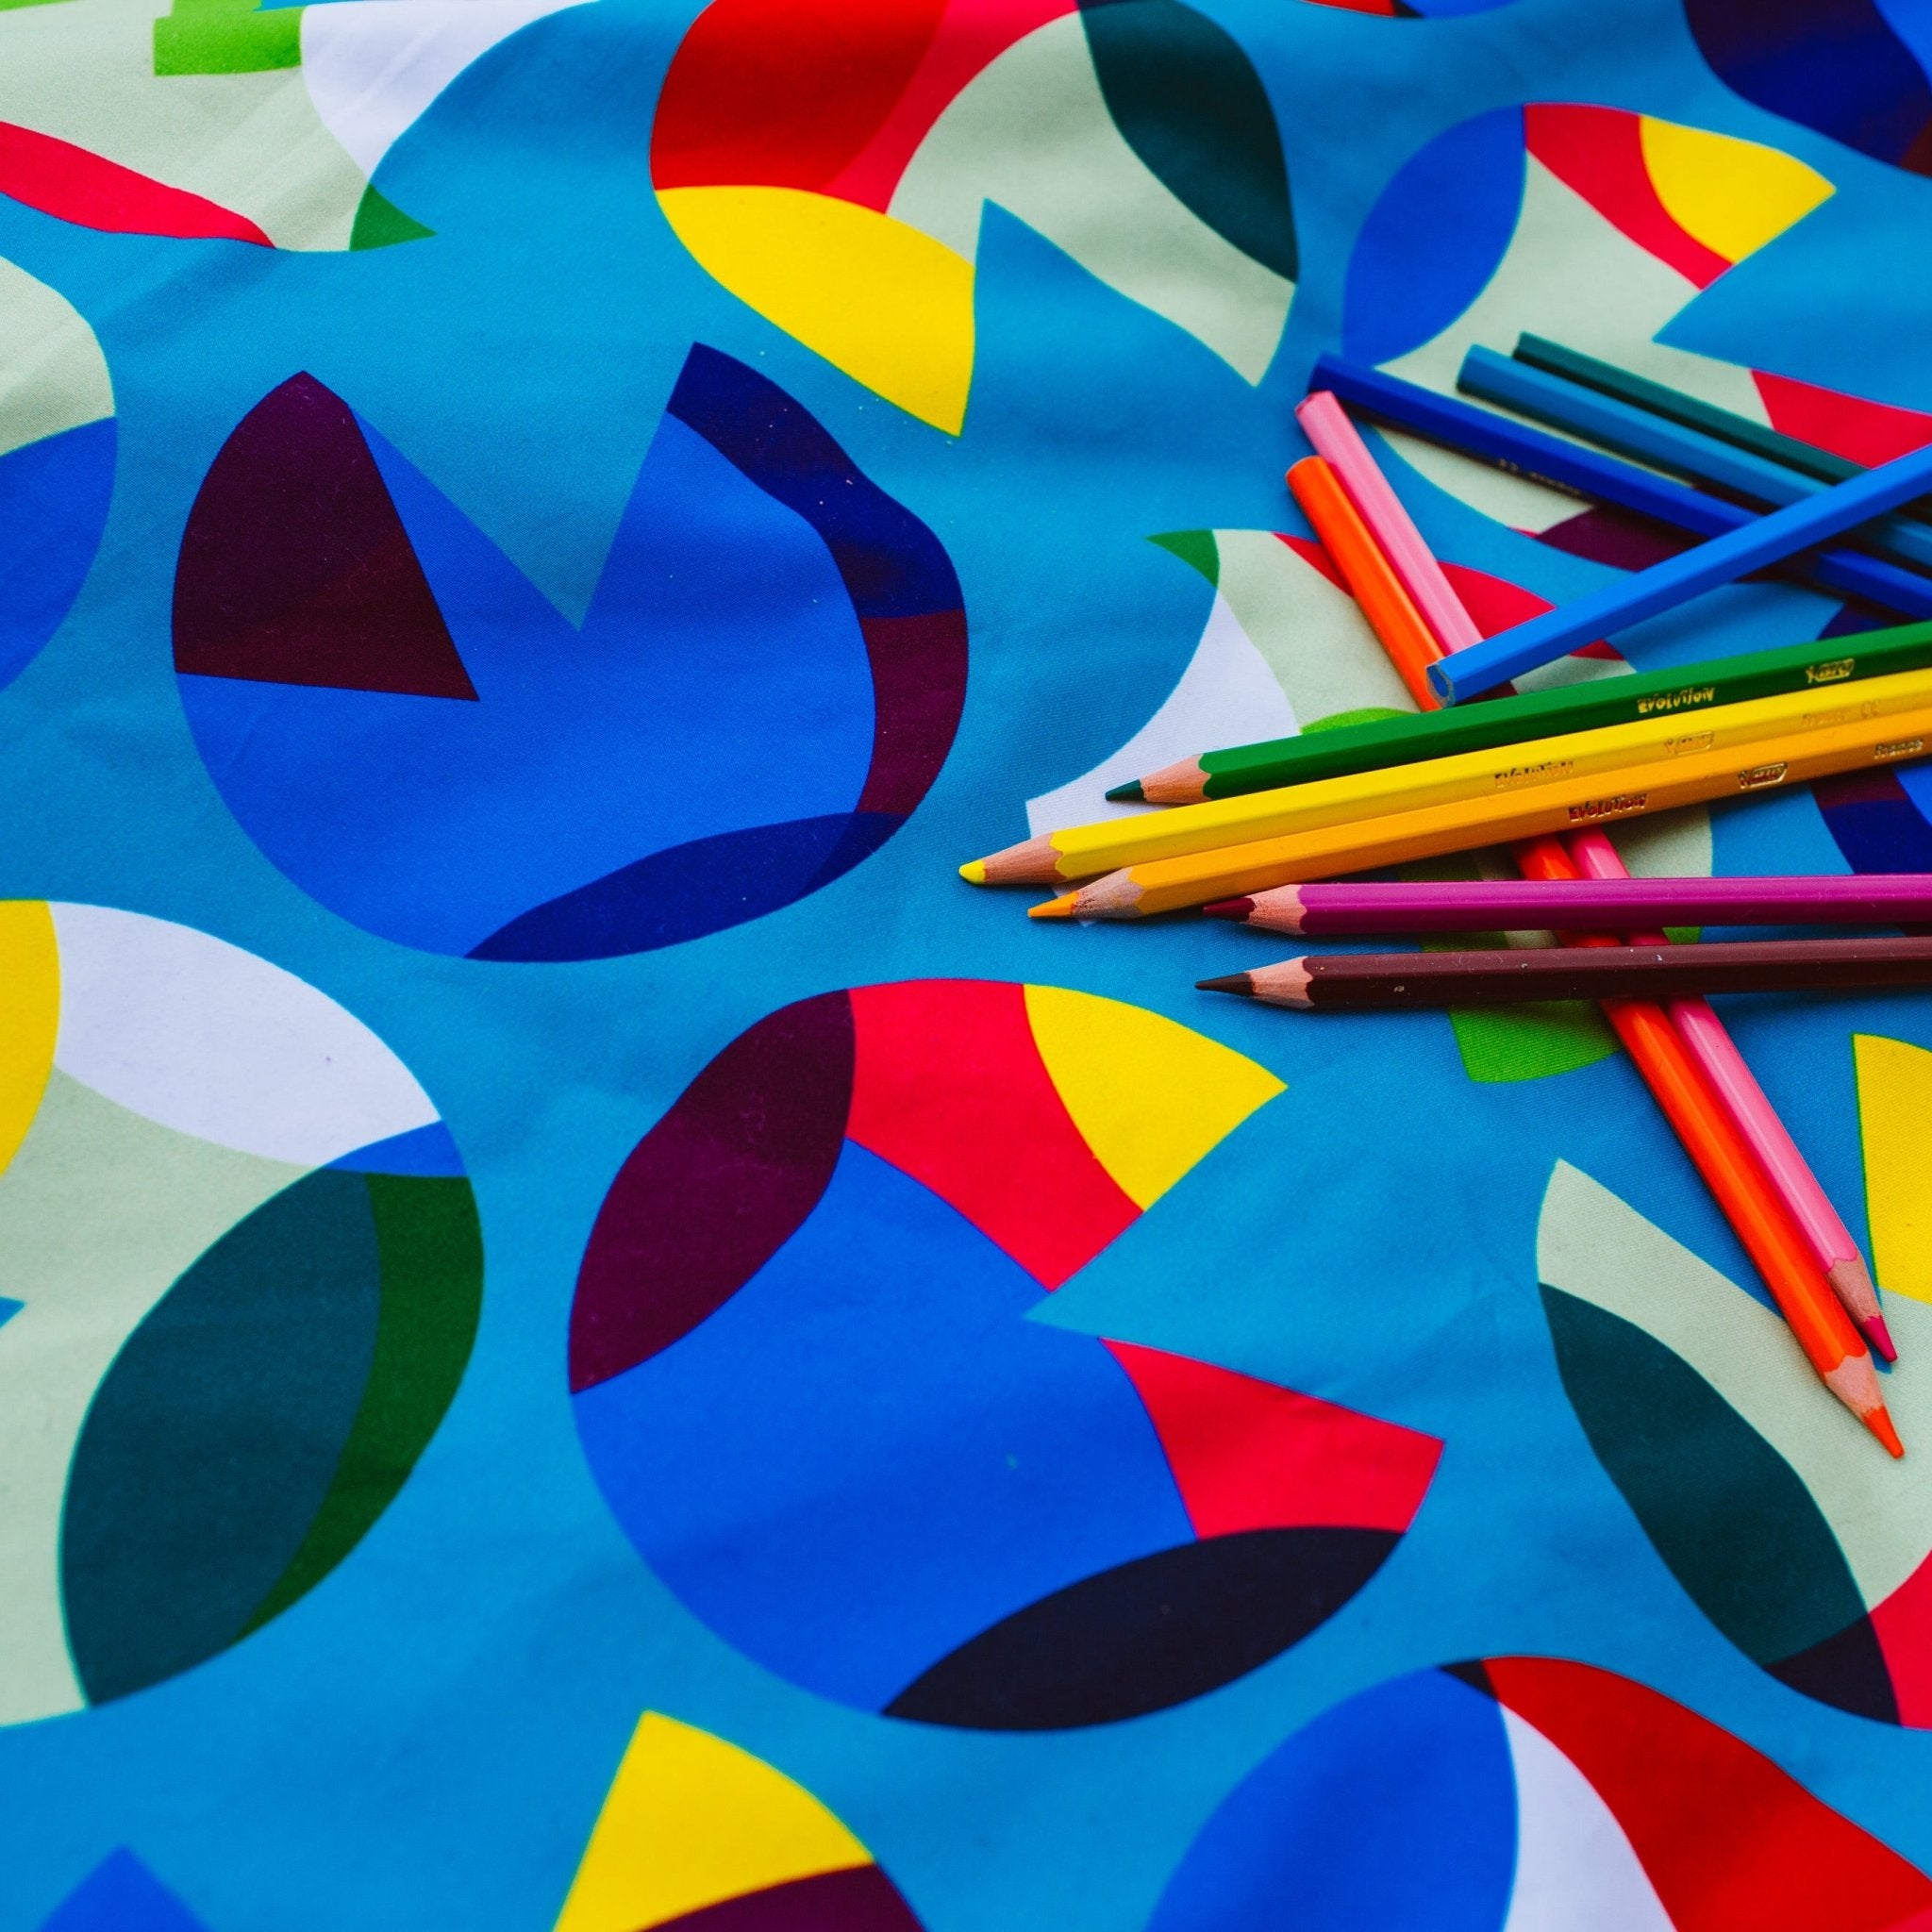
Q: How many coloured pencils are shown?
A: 11